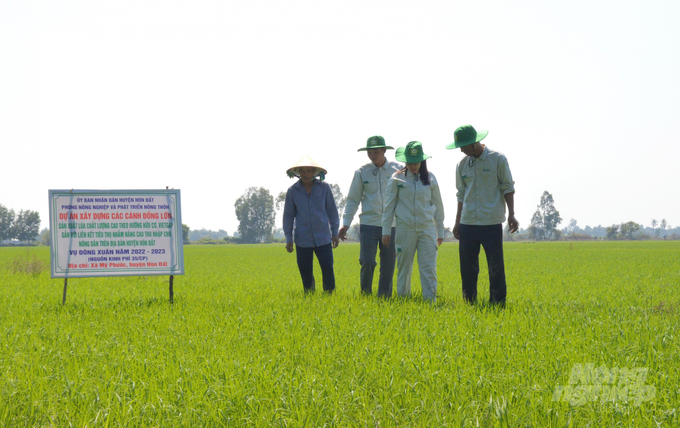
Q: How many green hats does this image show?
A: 3